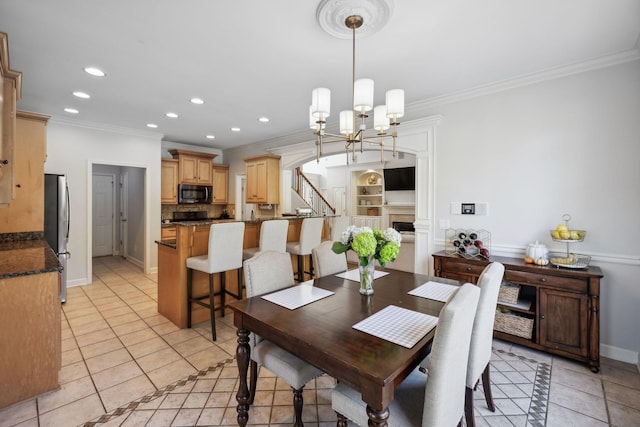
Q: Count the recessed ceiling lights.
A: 9